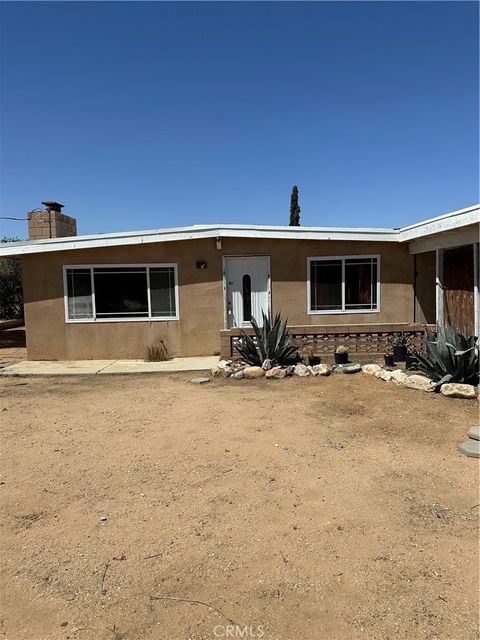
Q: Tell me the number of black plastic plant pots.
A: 5